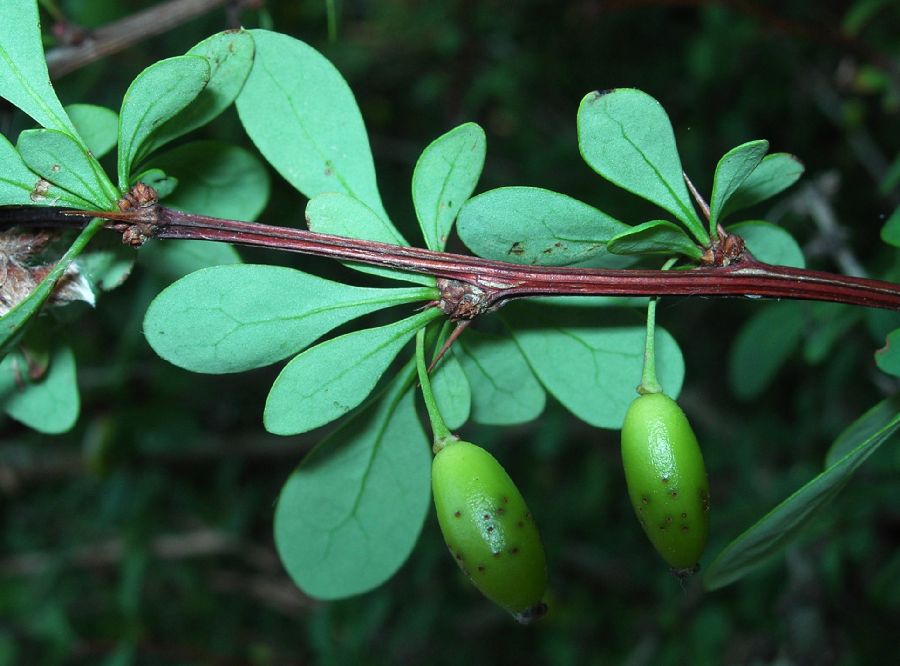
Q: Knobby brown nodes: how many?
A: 3